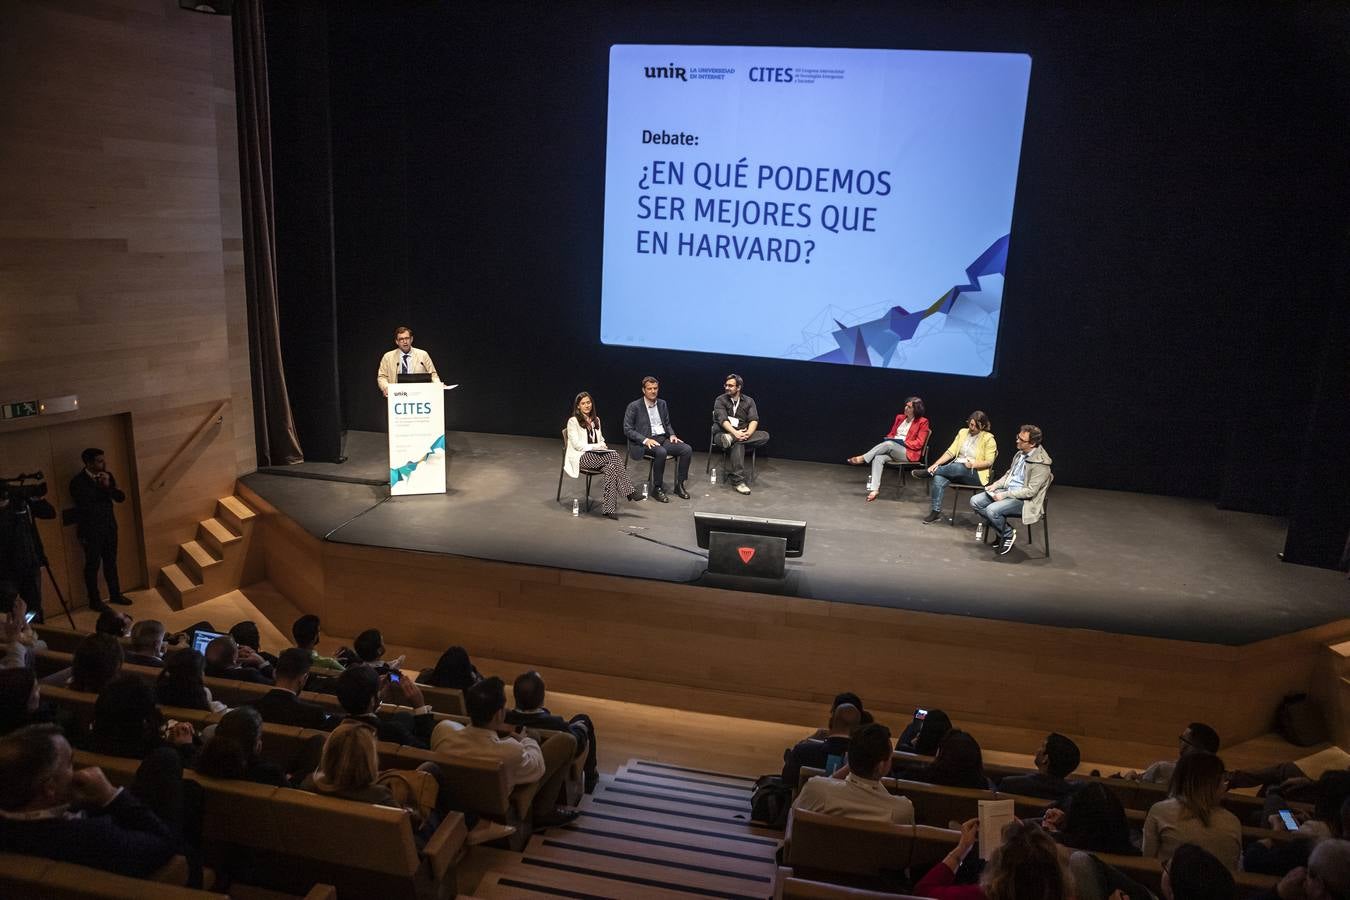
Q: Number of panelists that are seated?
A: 6